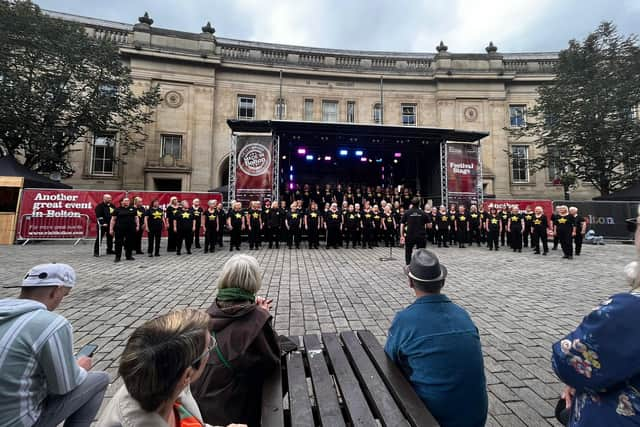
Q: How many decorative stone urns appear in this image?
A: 4